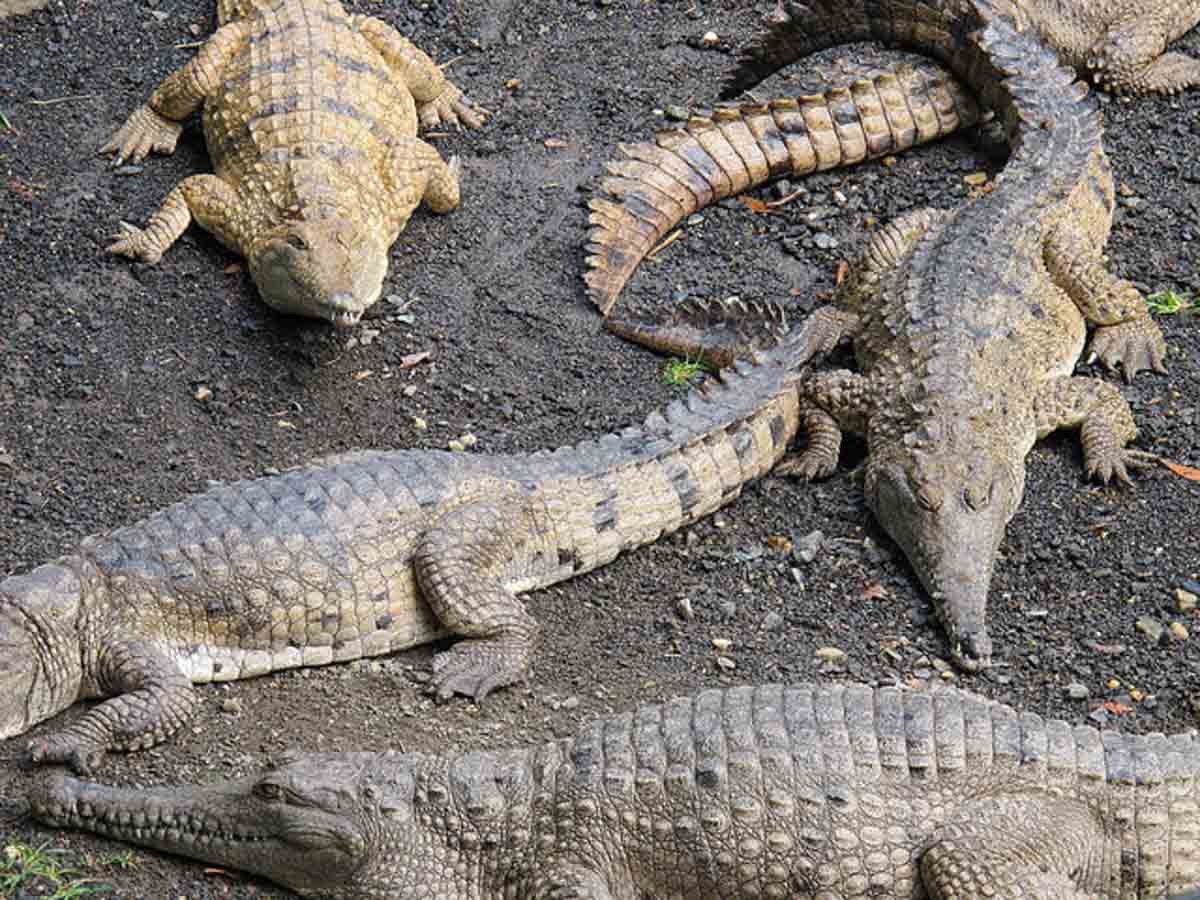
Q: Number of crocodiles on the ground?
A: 5